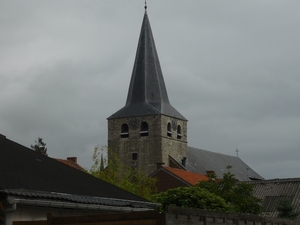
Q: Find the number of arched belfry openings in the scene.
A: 4